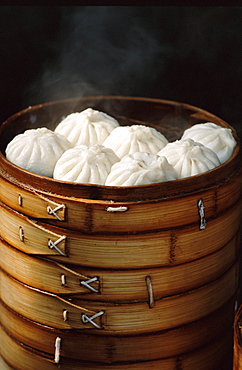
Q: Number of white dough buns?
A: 7